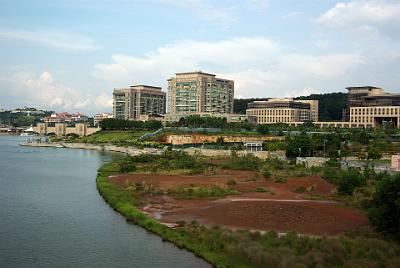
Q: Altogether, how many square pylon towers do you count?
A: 3